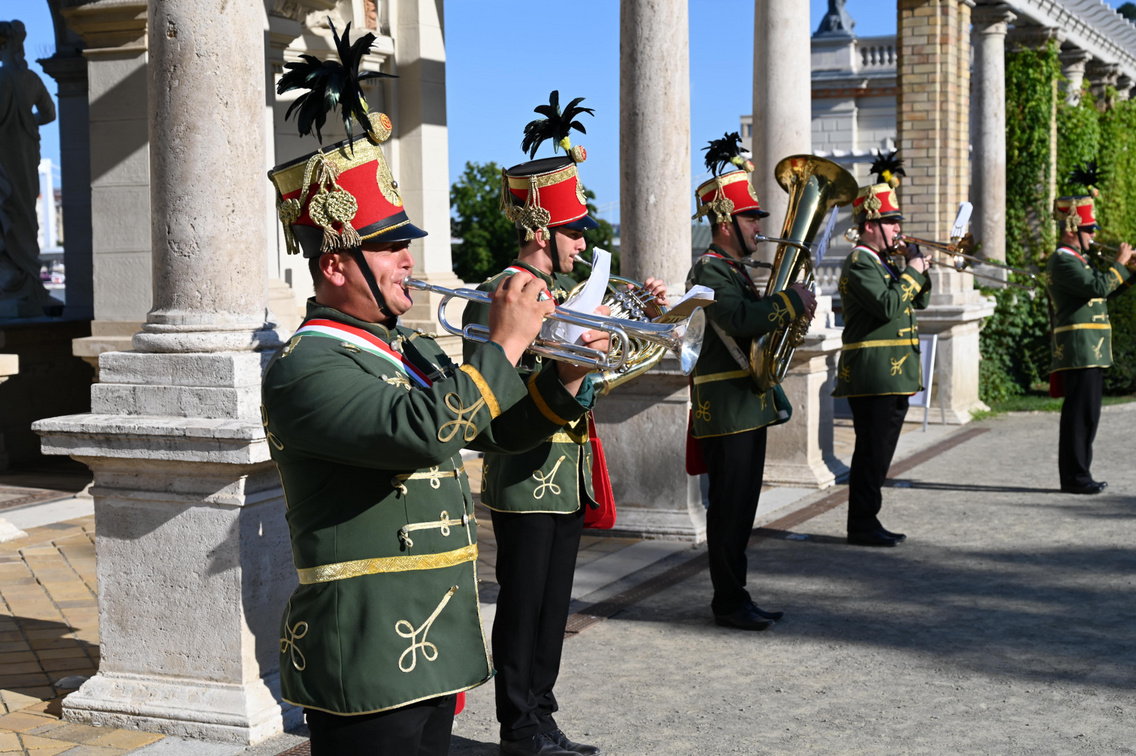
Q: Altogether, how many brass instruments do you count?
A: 5